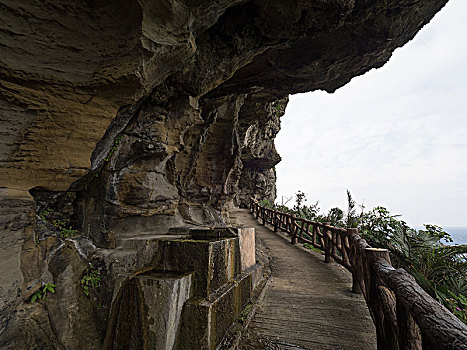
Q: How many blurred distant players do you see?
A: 0